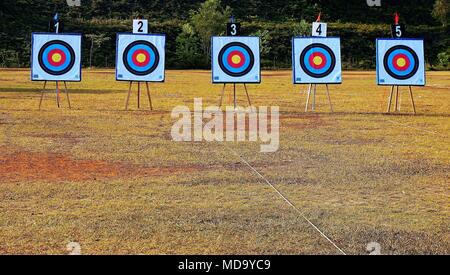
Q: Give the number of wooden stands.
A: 5